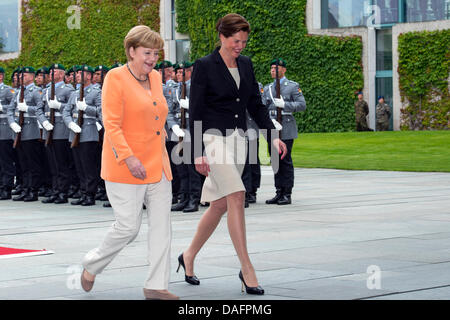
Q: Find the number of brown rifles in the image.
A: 5